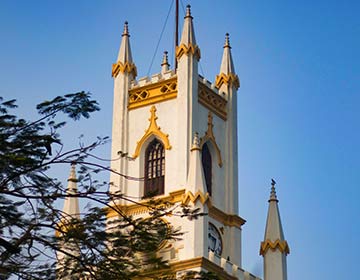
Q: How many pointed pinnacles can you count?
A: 7